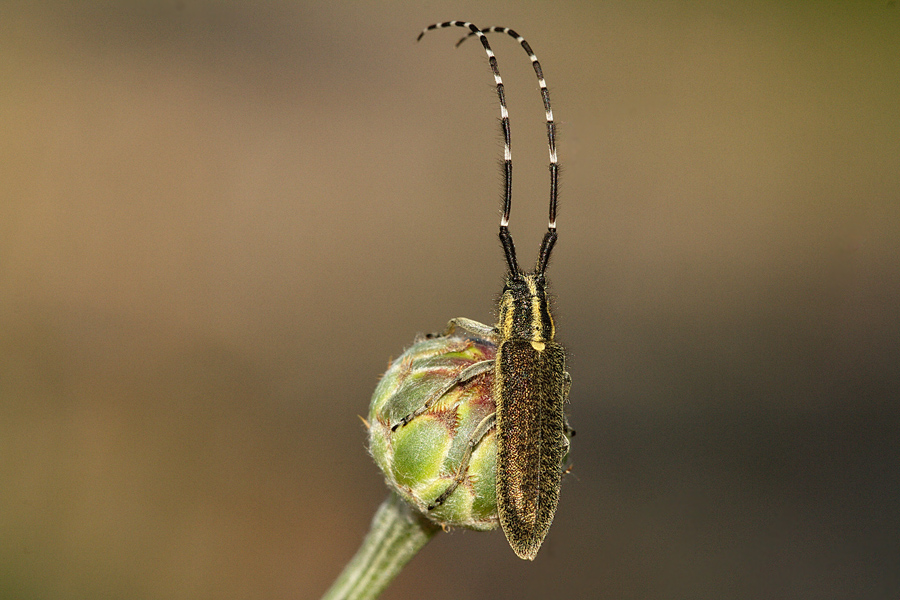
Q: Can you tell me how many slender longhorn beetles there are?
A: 1